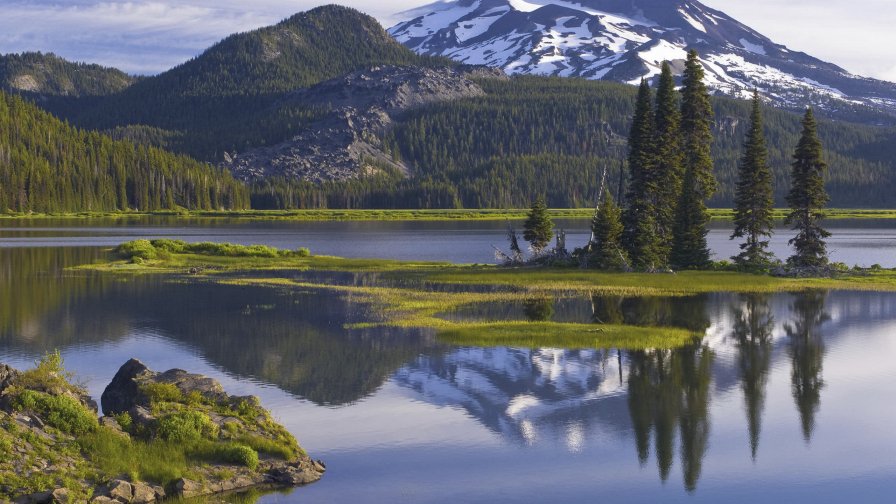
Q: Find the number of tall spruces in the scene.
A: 5